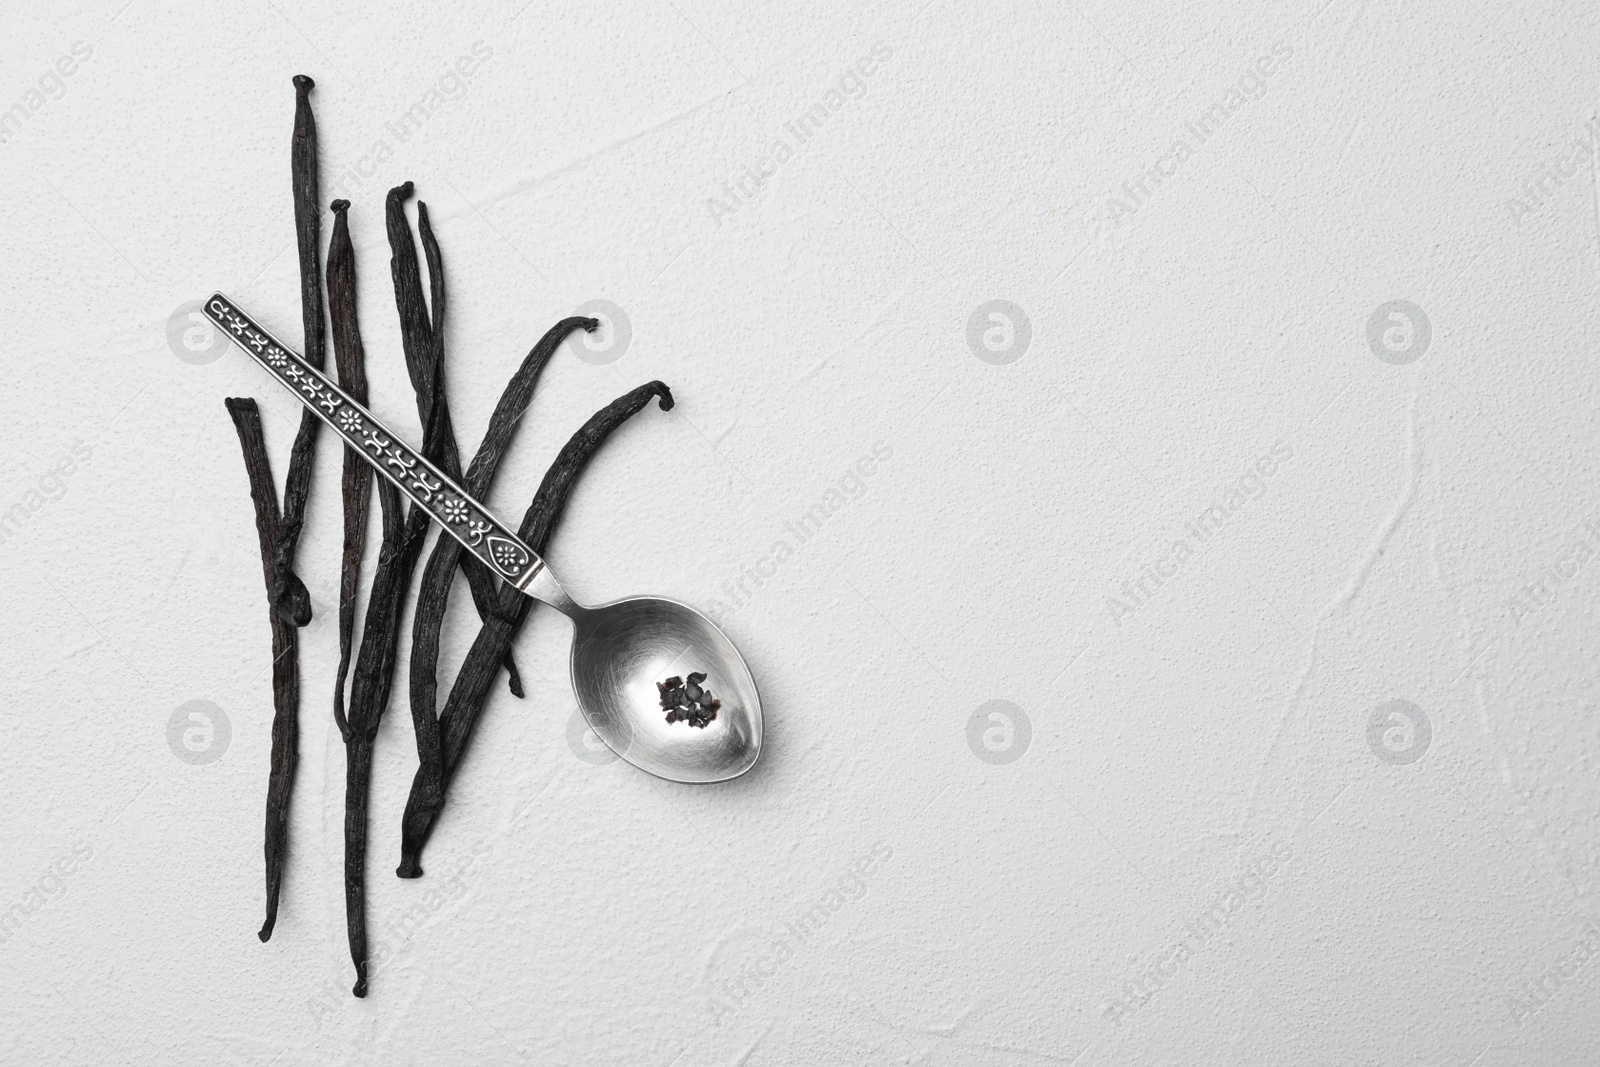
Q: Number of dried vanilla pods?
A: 8